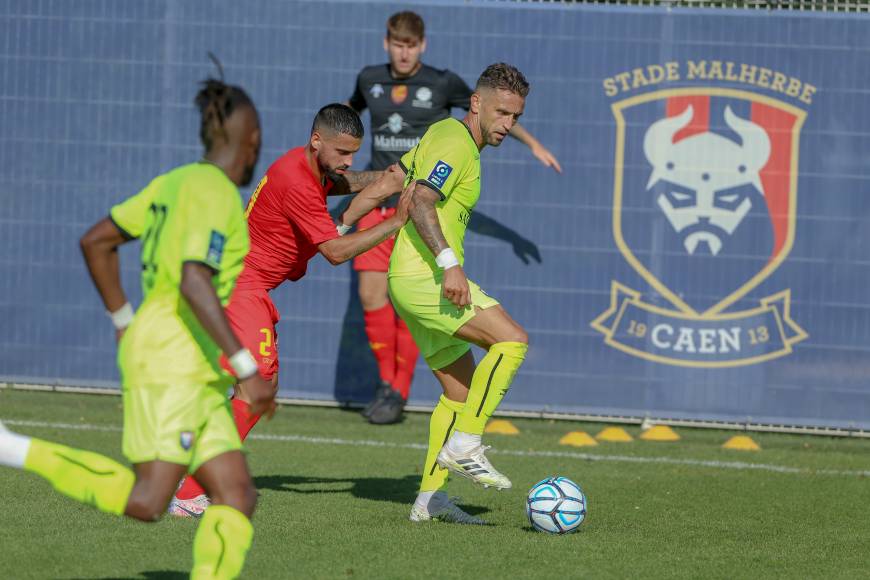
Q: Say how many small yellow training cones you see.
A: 5